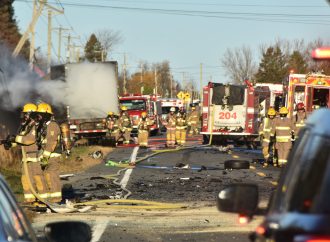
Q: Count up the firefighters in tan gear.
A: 11